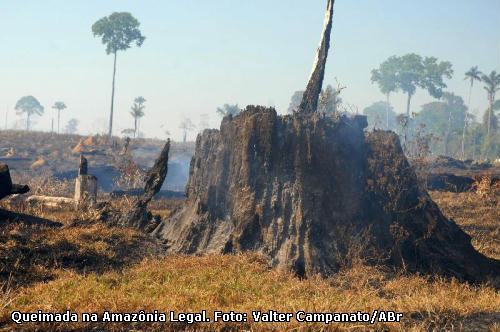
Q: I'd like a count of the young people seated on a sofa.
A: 0